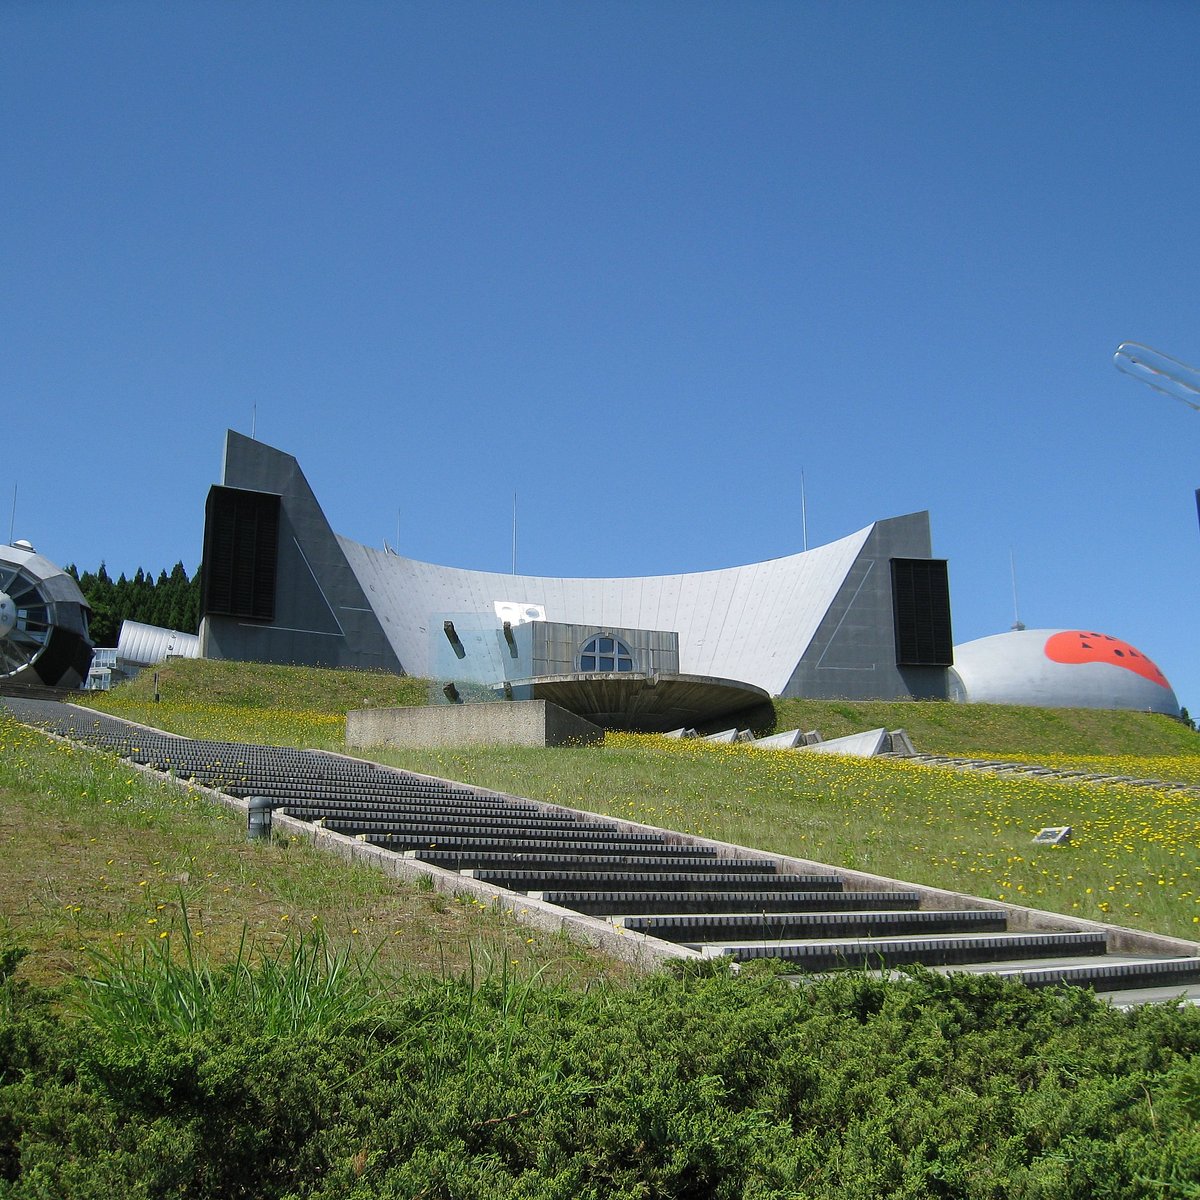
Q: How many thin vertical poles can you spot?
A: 6